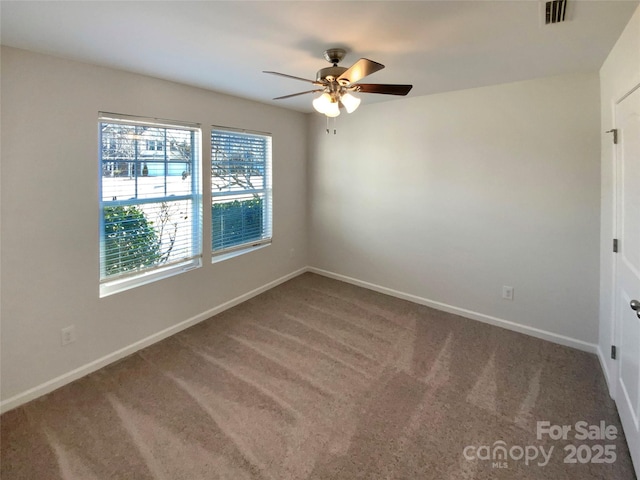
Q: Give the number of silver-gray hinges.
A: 3